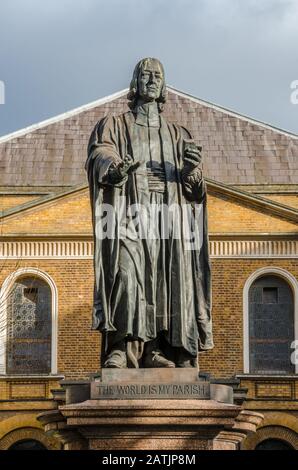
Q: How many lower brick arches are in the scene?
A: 2